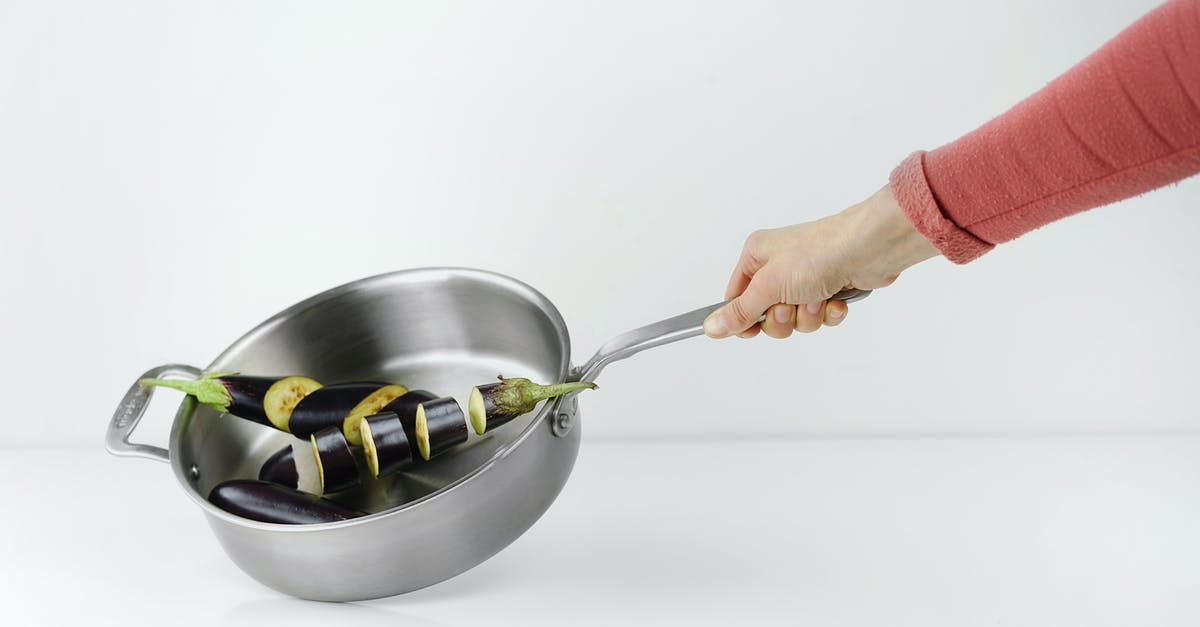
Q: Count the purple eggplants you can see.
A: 3